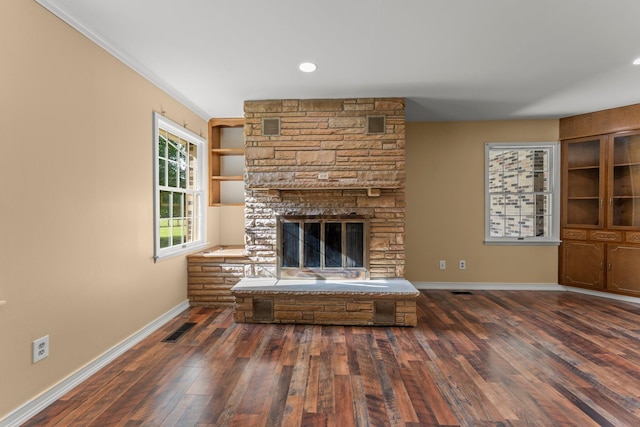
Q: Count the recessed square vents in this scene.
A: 4